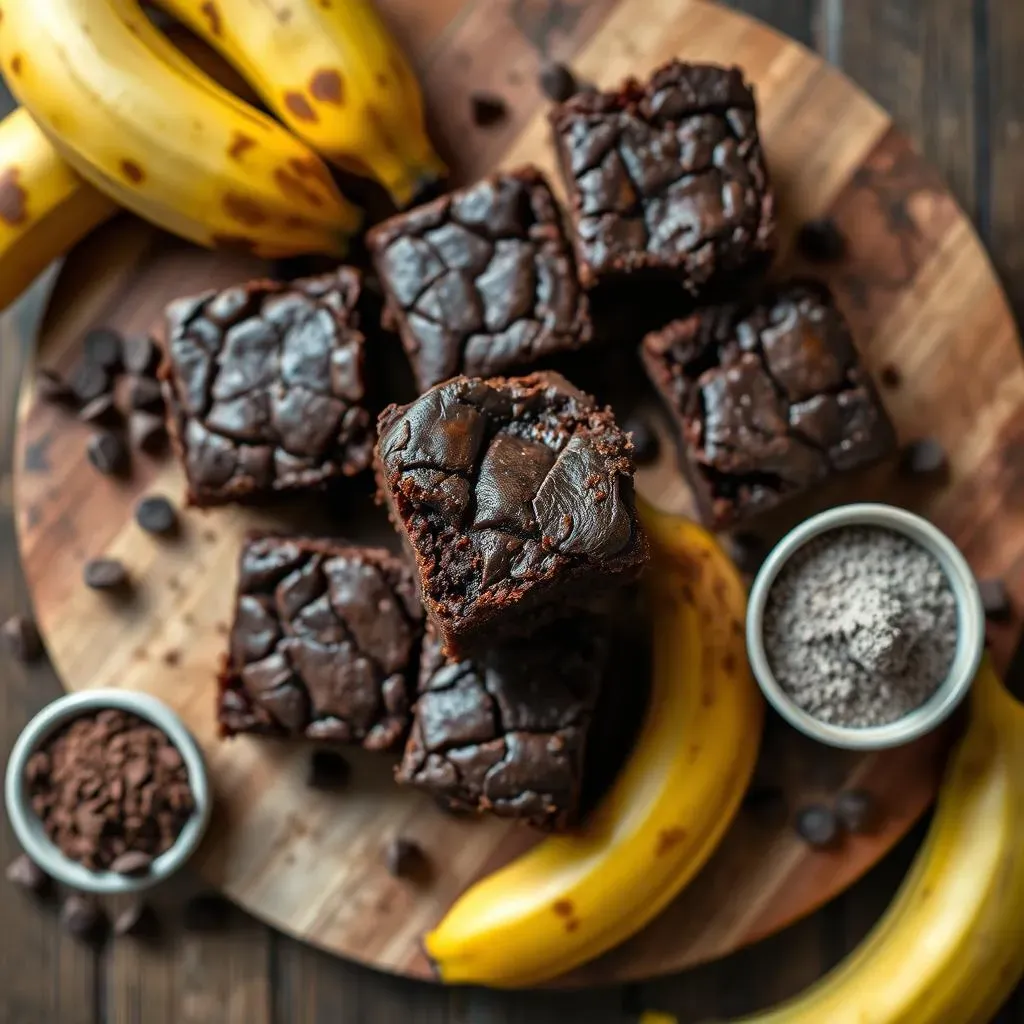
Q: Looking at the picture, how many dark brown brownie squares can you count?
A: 7